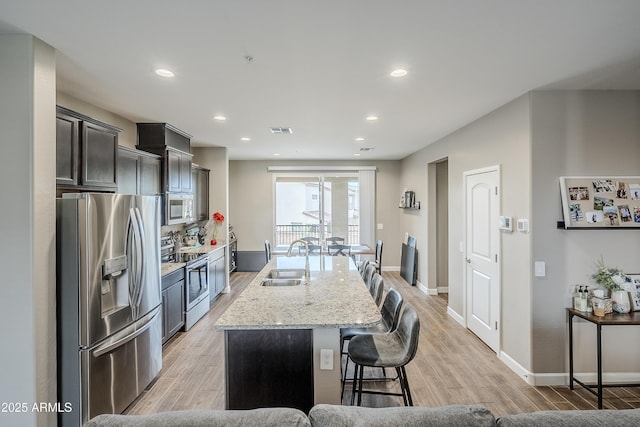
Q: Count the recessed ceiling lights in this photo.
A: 8